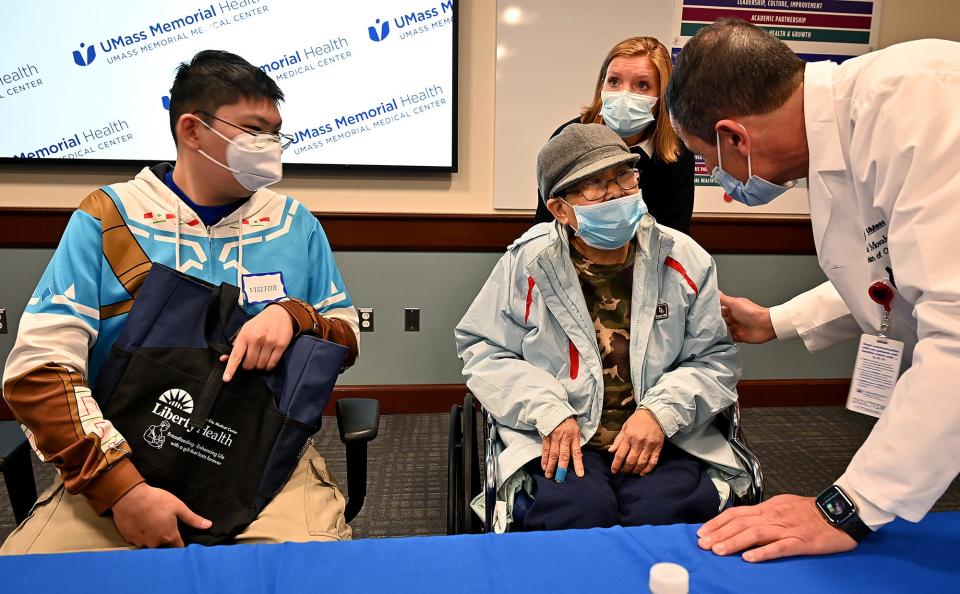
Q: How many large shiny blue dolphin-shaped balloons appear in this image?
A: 0